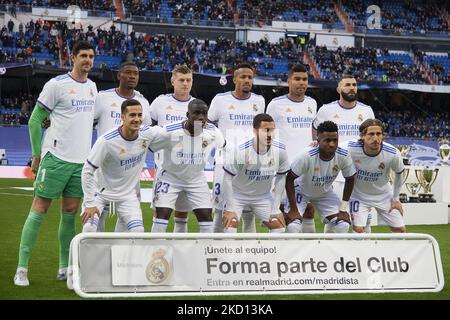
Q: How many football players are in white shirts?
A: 11